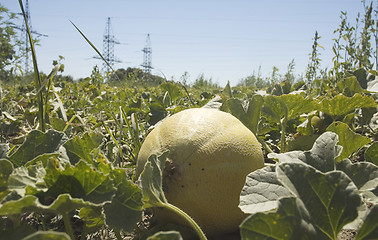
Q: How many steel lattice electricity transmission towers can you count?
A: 3